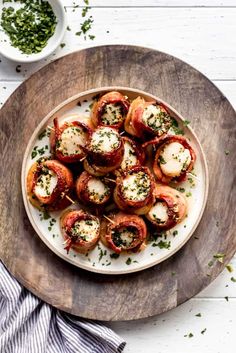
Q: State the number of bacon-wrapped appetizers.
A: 12